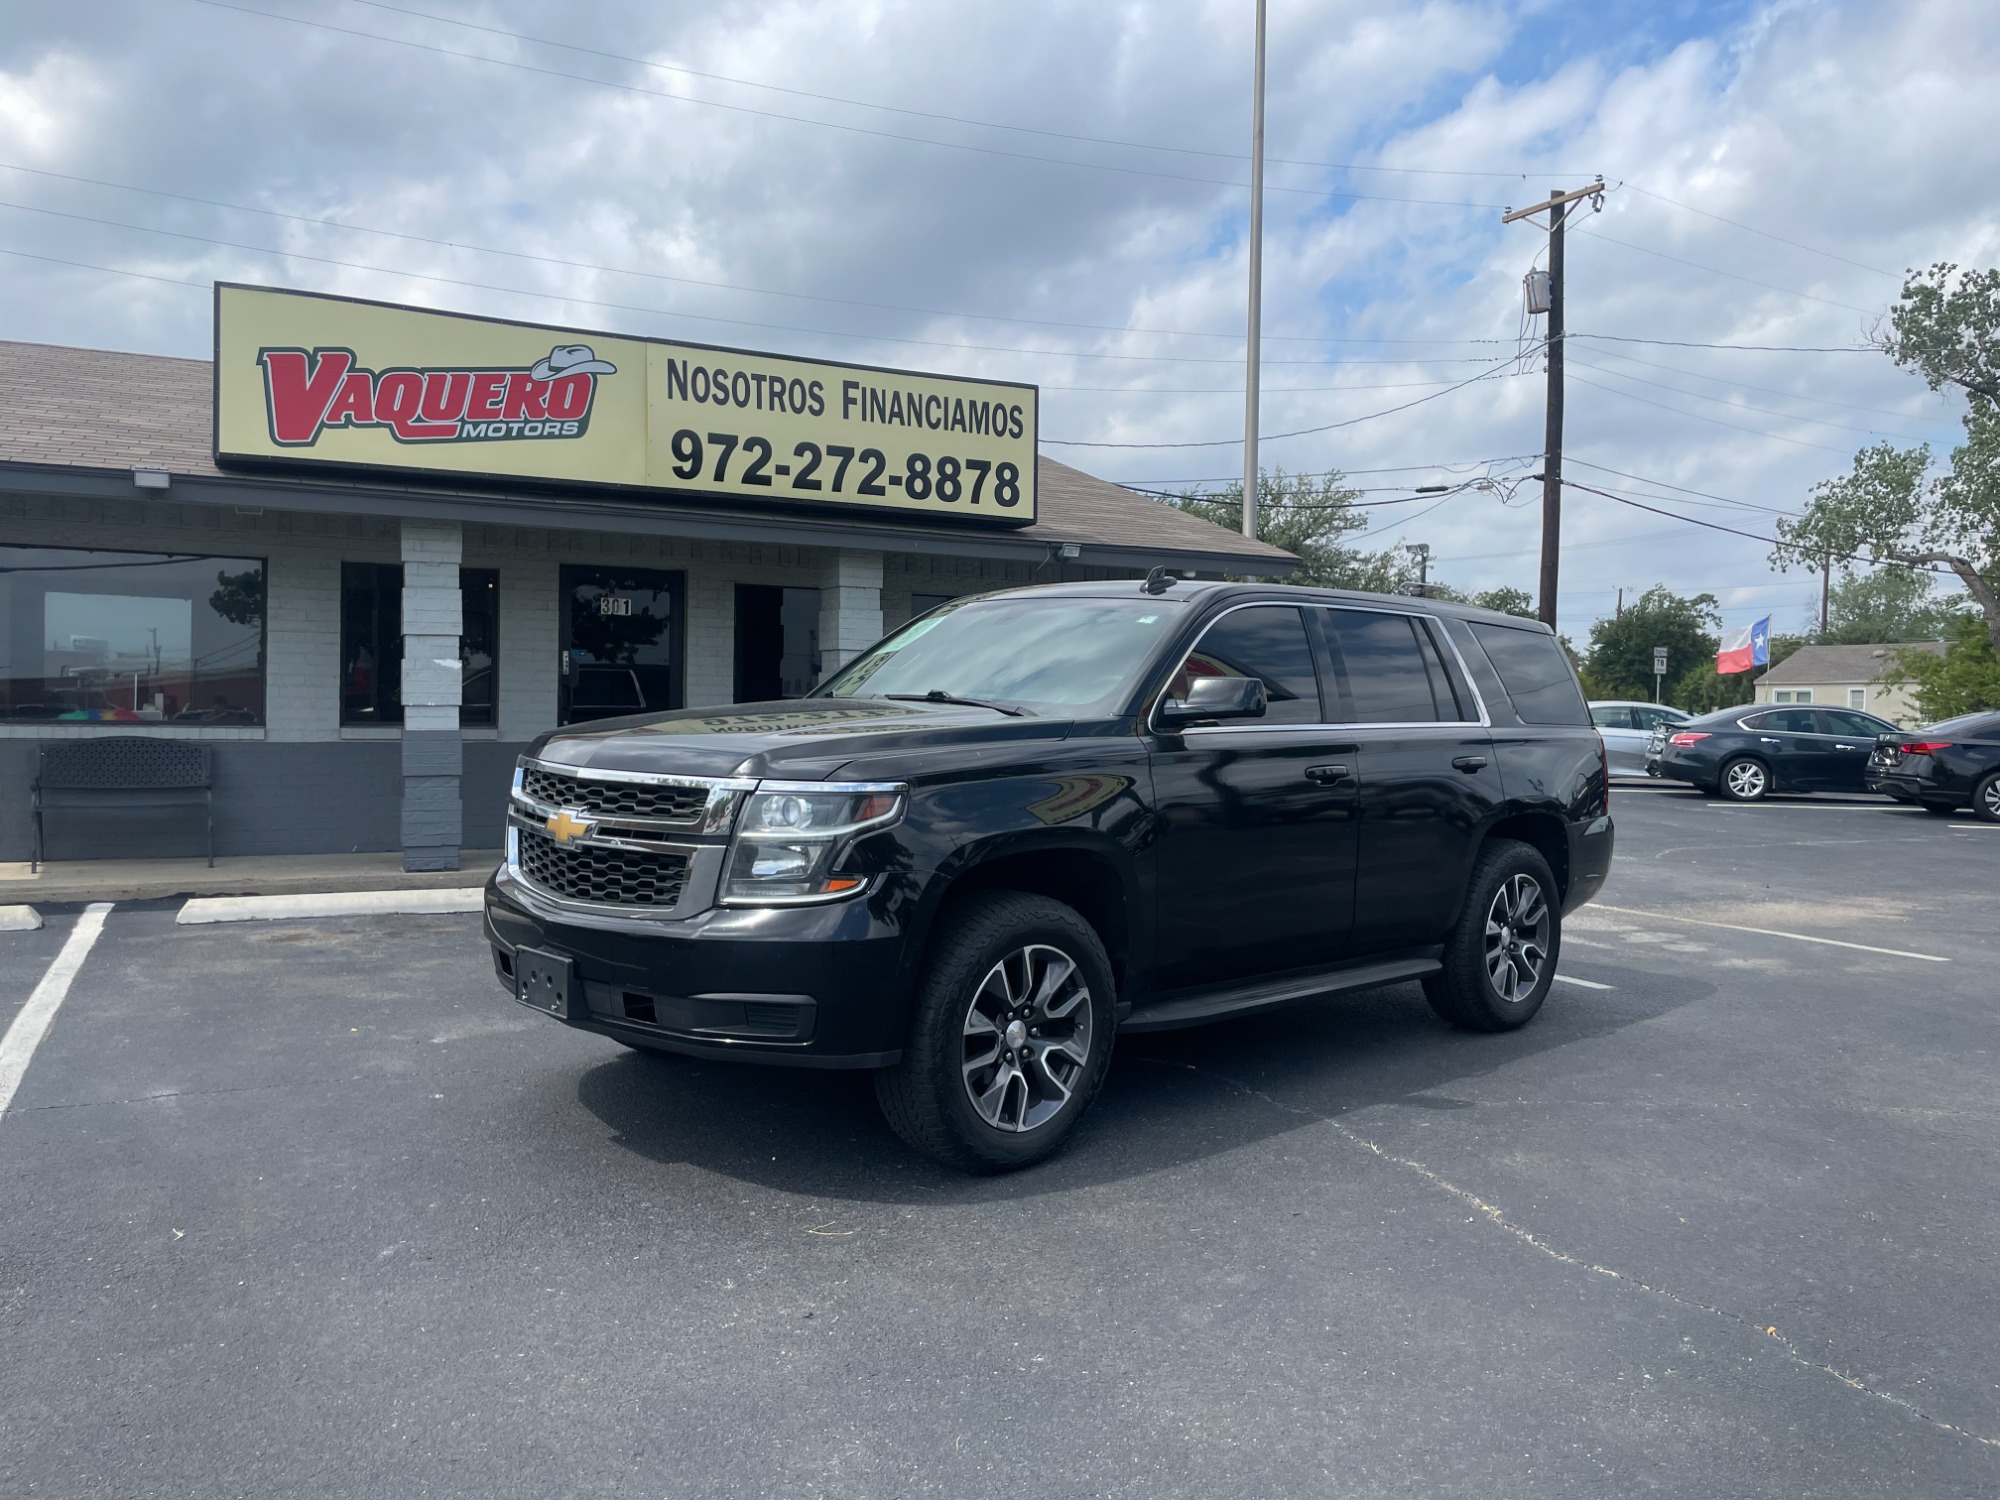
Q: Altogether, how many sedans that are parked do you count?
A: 3